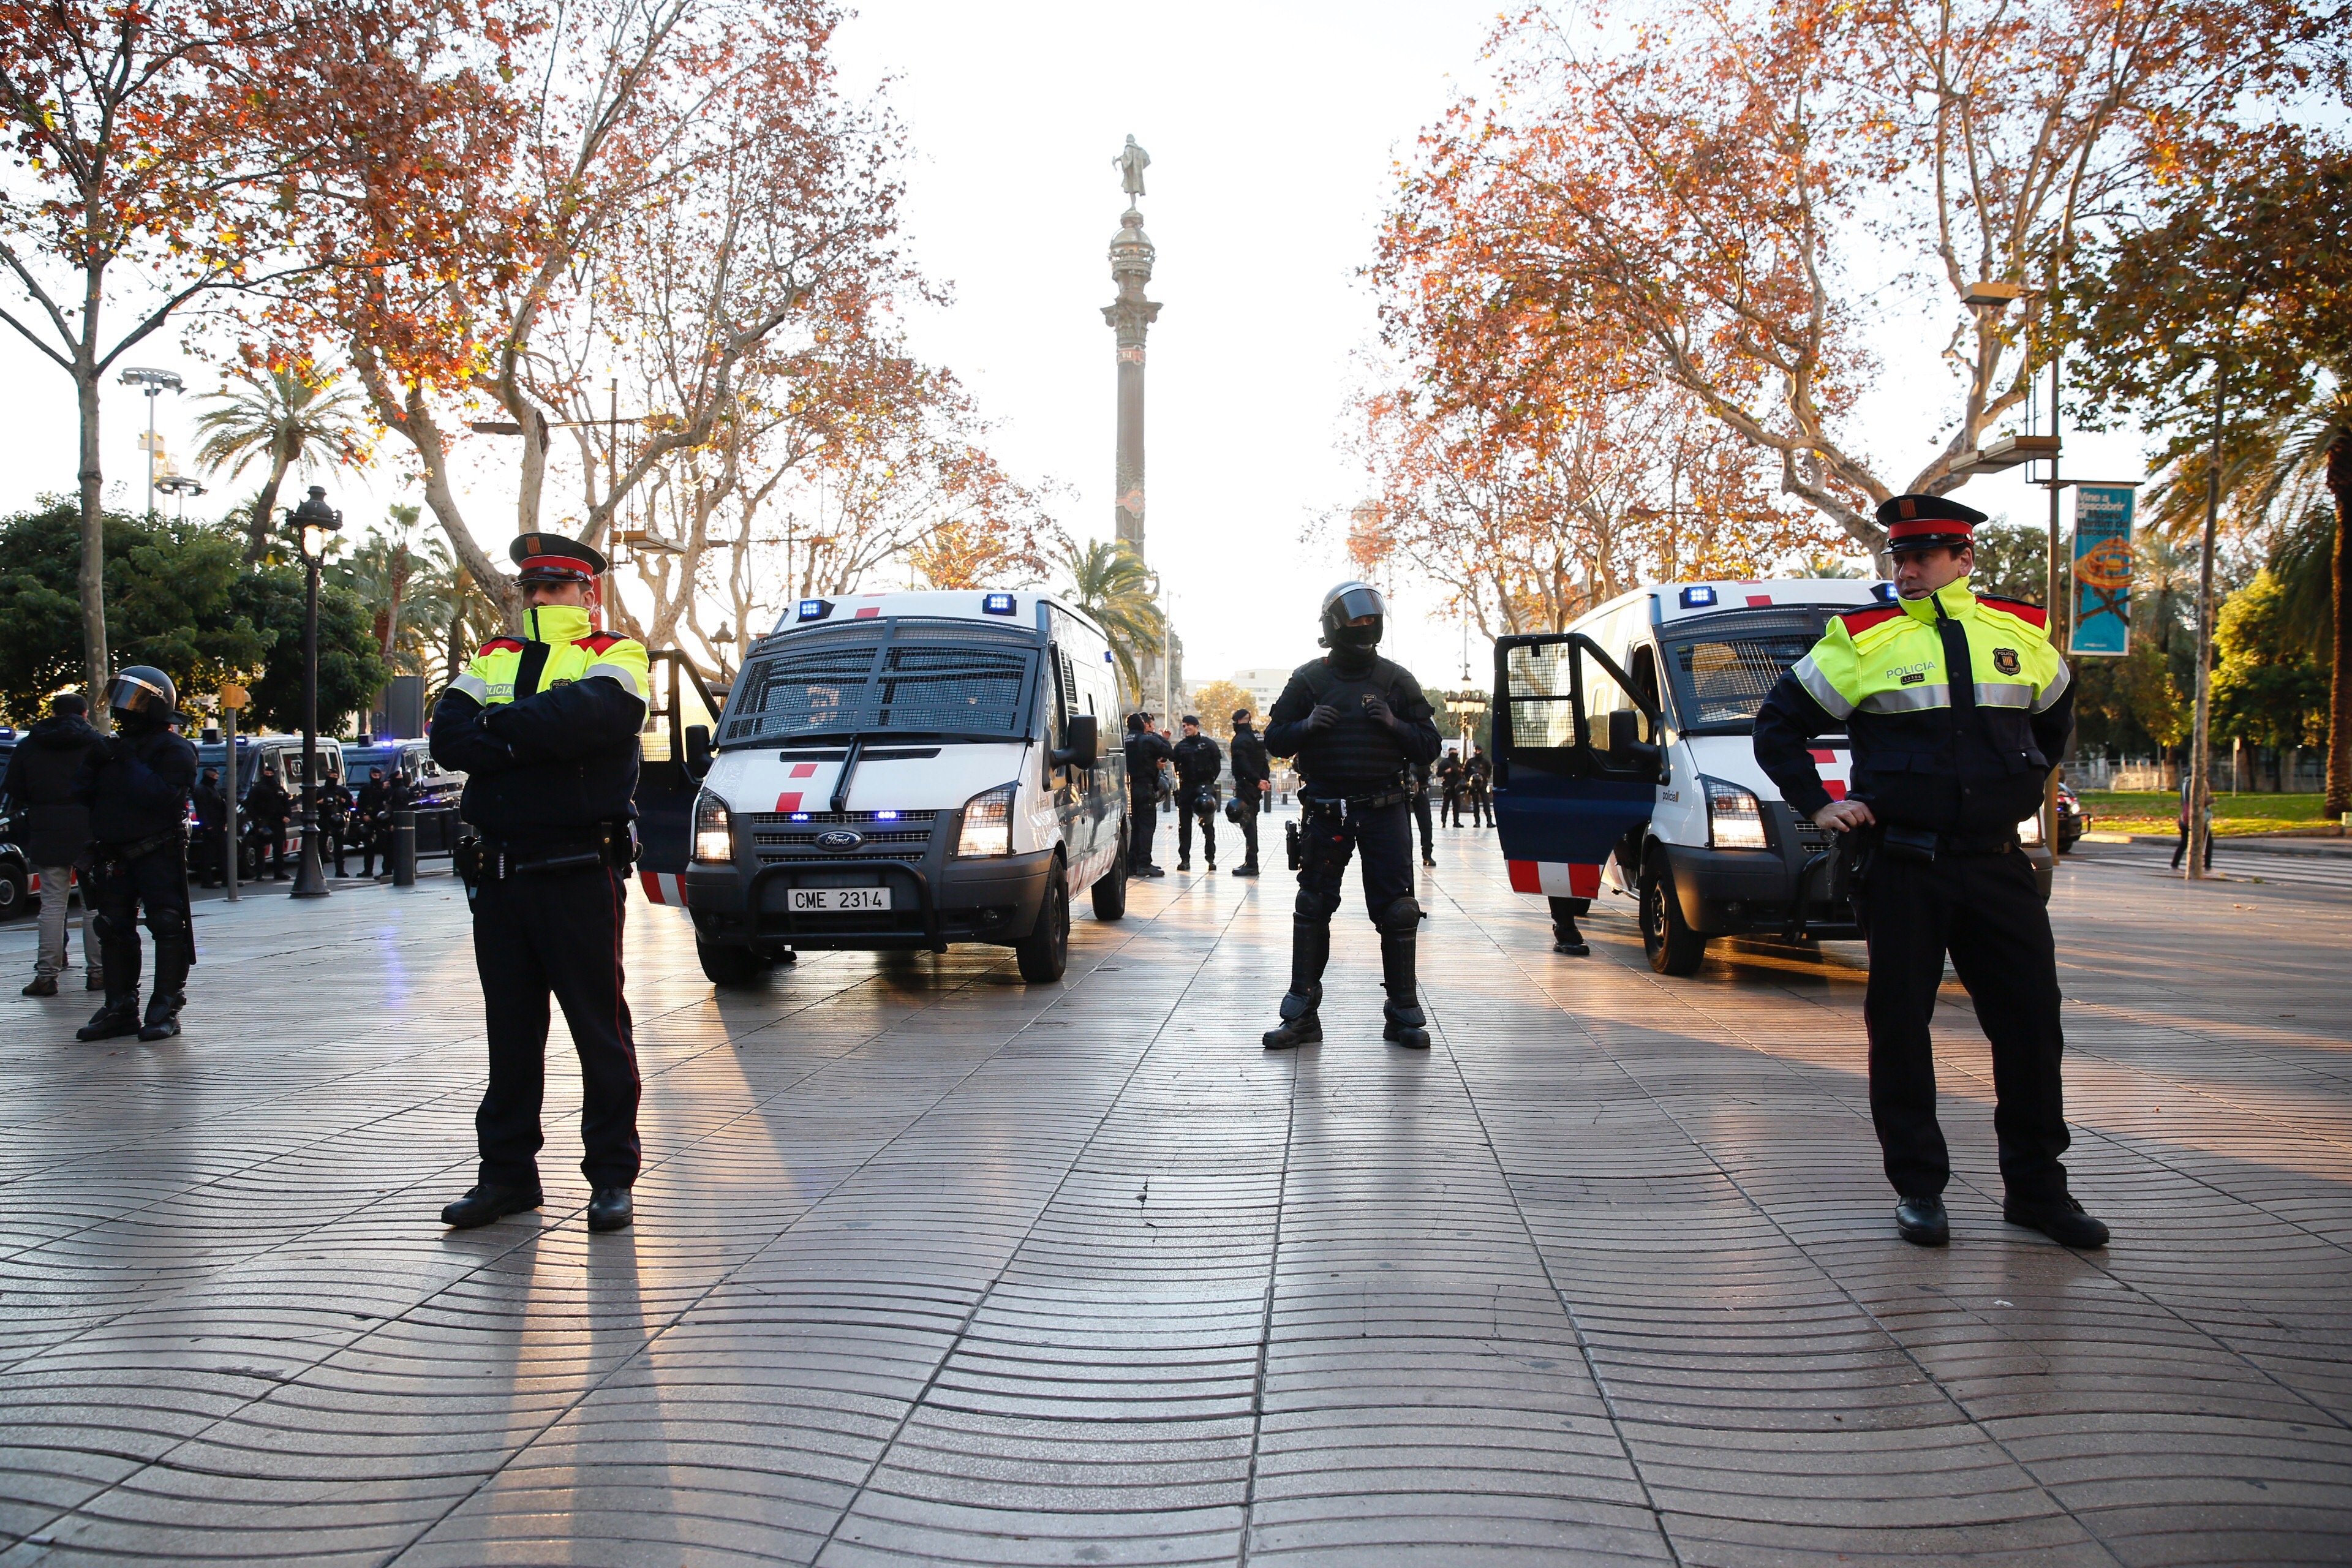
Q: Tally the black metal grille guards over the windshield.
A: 2